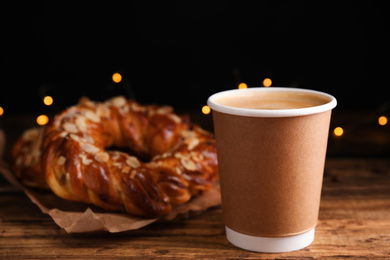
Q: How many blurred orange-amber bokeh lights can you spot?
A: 9